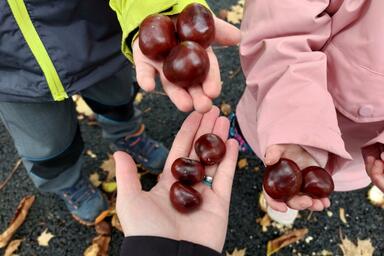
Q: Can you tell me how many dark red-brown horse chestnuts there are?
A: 8